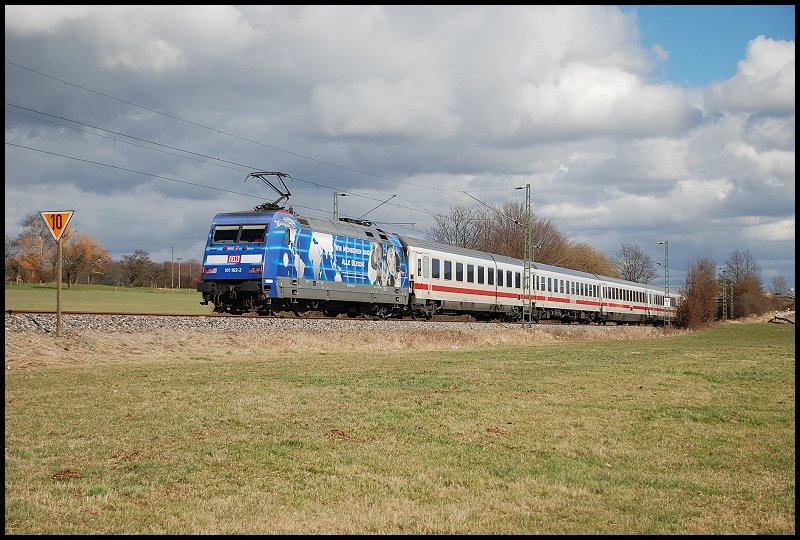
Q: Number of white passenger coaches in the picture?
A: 4